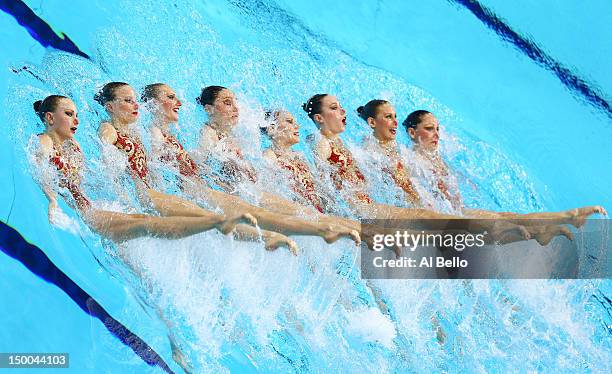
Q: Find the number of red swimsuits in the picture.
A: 8